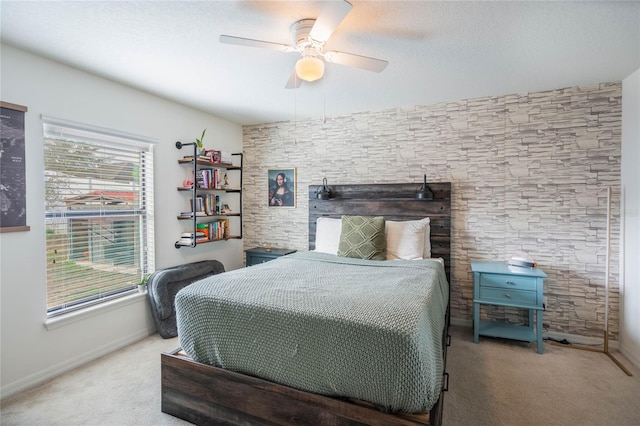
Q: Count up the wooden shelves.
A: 4